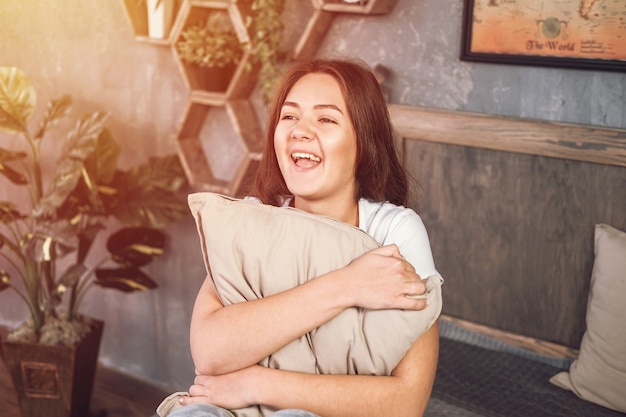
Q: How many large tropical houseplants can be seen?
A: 1